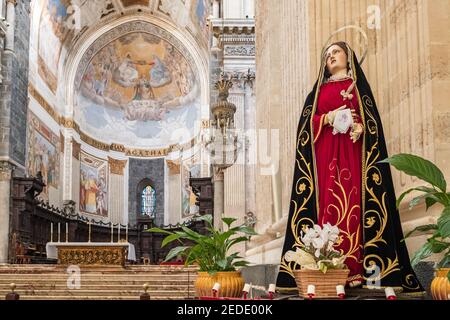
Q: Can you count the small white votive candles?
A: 6